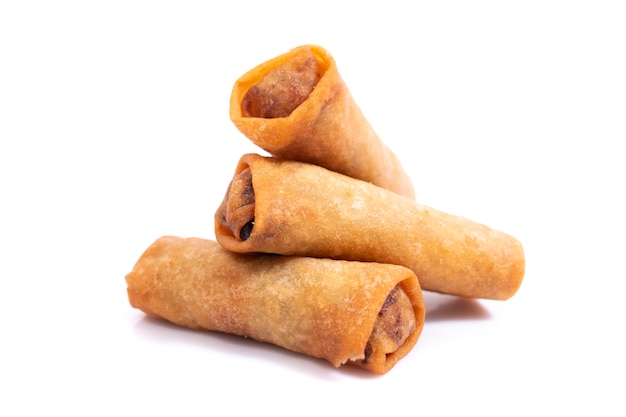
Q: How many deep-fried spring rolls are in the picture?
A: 3